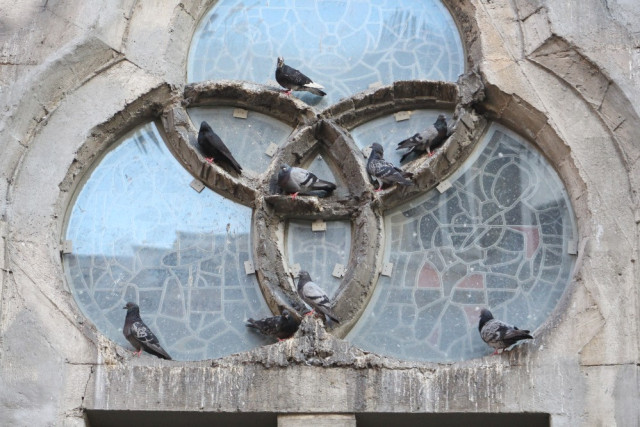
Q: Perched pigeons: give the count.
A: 9